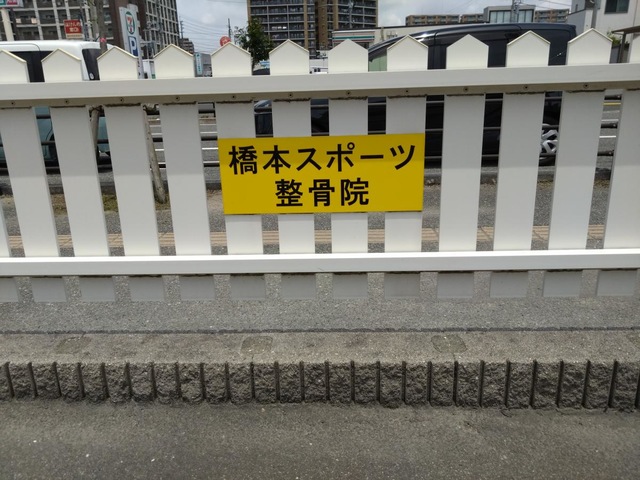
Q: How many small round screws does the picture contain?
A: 11